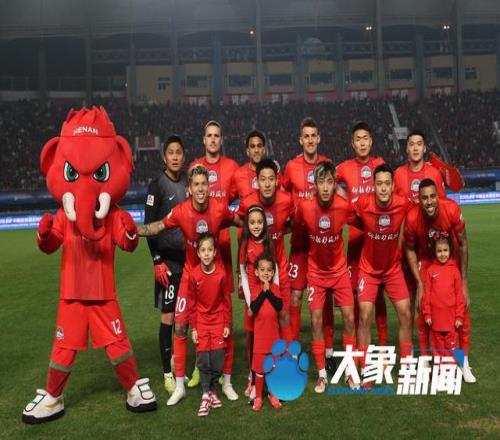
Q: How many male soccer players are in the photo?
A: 11